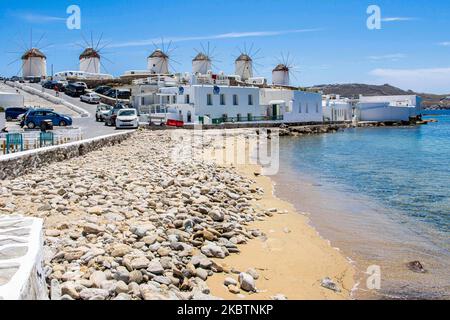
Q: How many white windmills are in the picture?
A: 6